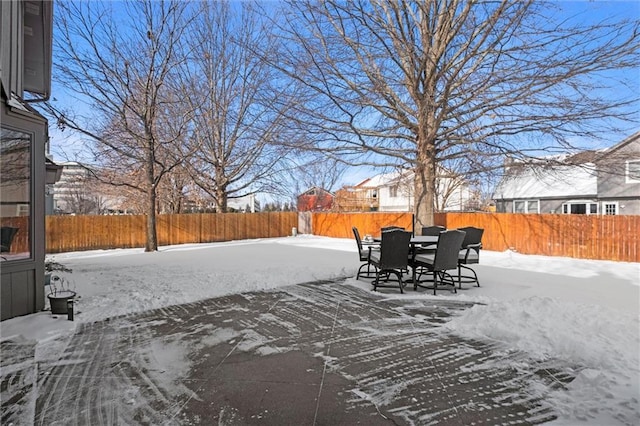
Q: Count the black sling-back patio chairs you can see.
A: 6